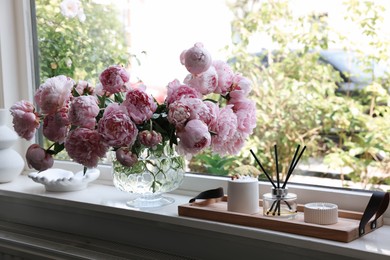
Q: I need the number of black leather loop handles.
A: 2